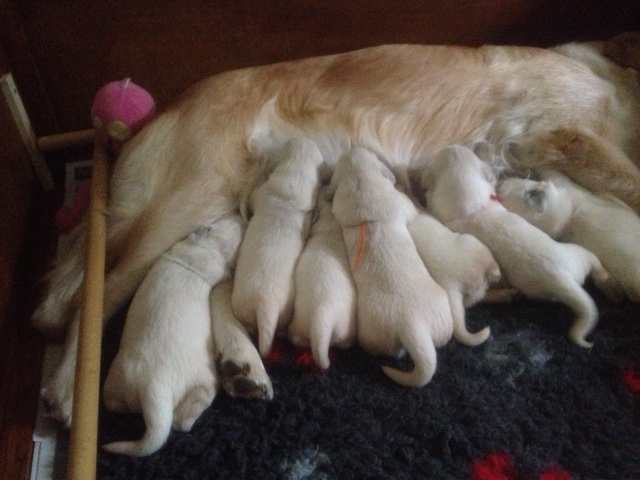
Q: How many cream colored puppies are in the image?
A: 7